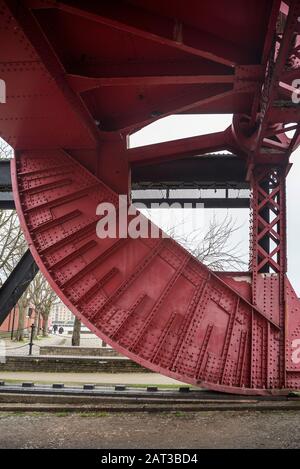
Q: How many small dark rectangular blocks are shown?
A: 7